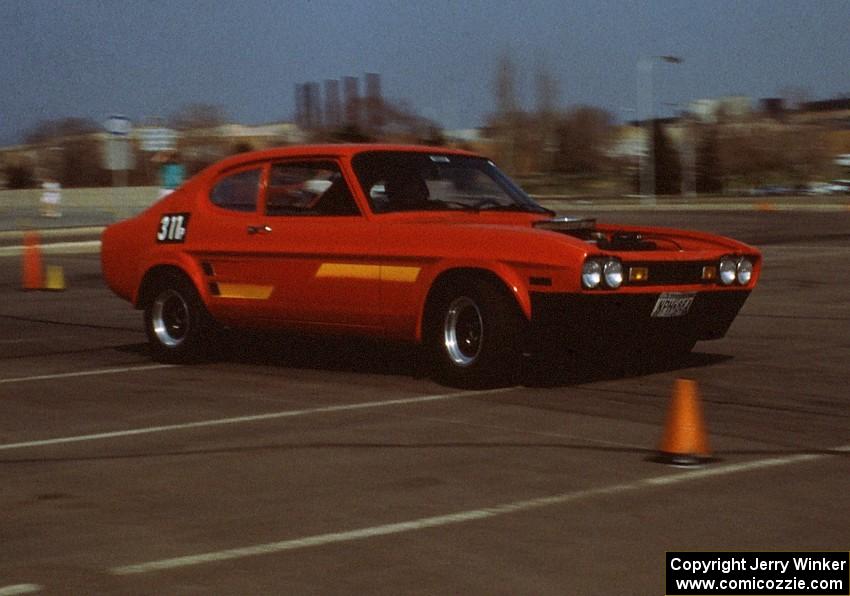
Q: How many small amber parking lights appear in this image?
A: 2